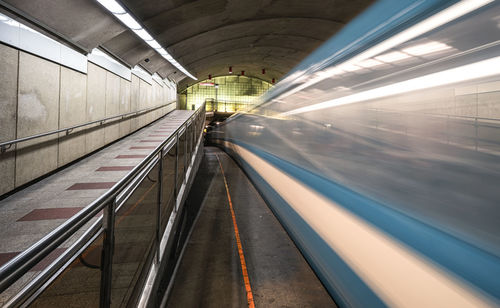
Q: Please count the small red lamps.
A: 5